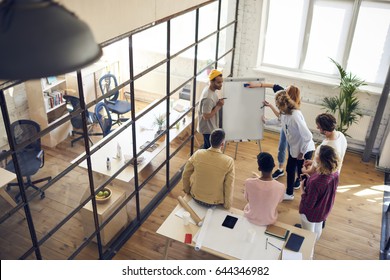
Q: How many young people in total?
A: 7